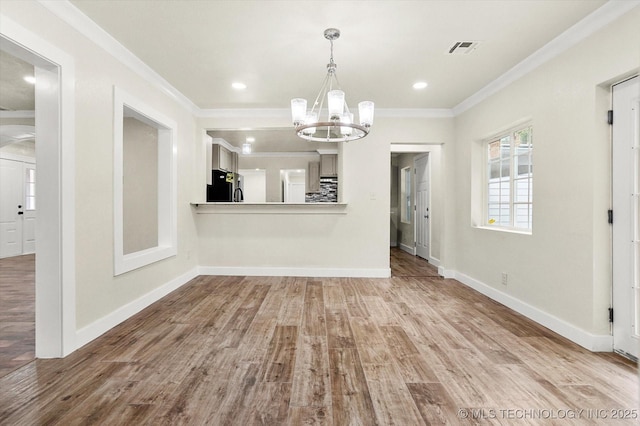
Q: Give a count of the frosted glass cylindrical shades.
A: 5